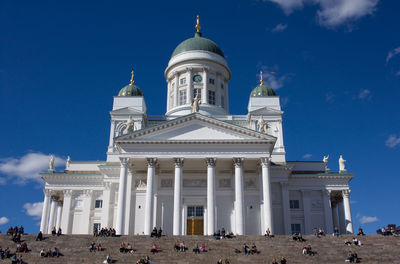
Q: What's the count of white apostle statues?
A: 7